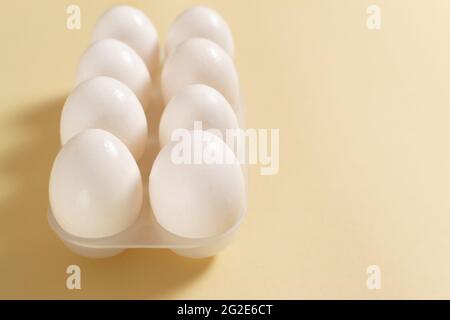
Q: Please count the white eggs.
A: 8